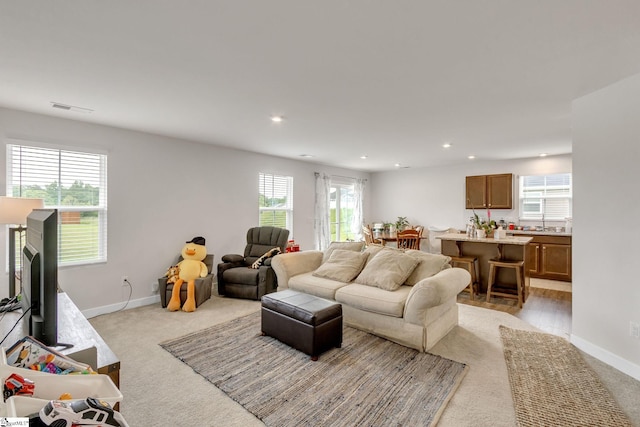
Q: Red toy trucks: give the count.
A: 1